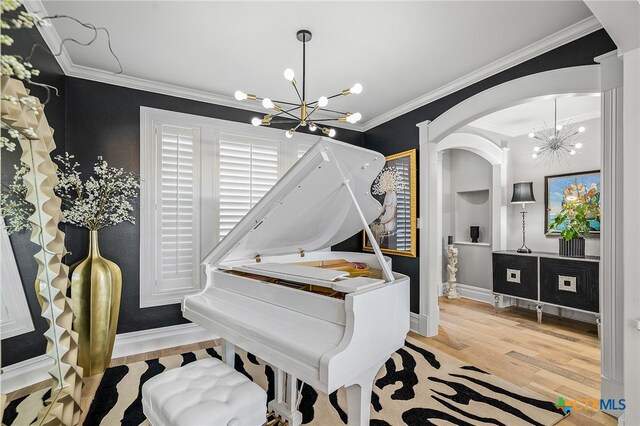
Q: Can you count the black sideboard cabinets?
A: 1